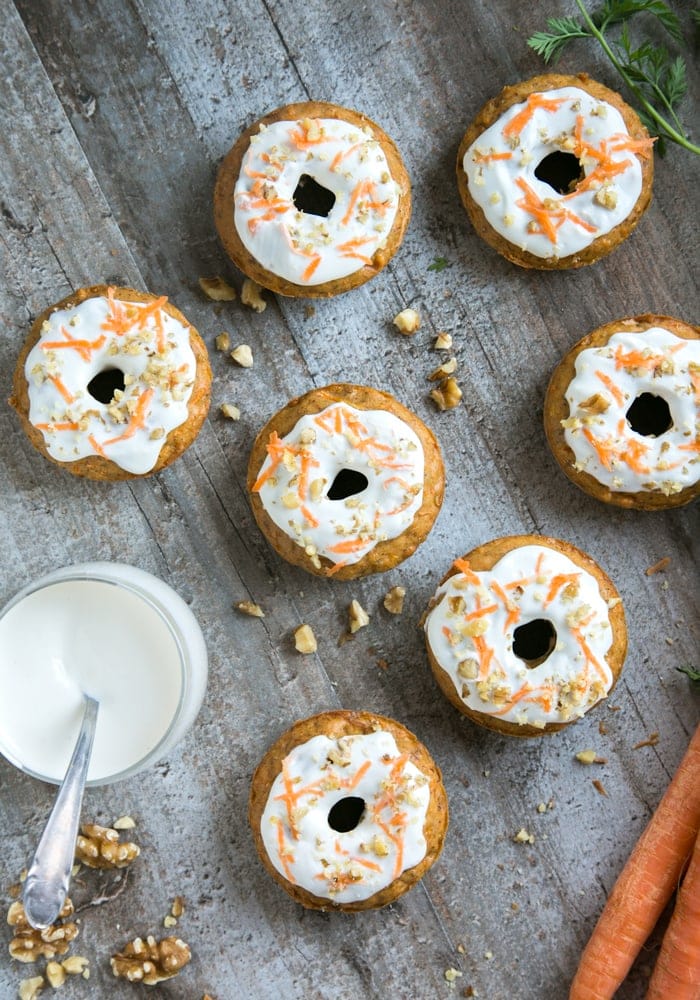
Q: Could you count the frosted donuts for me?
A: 7